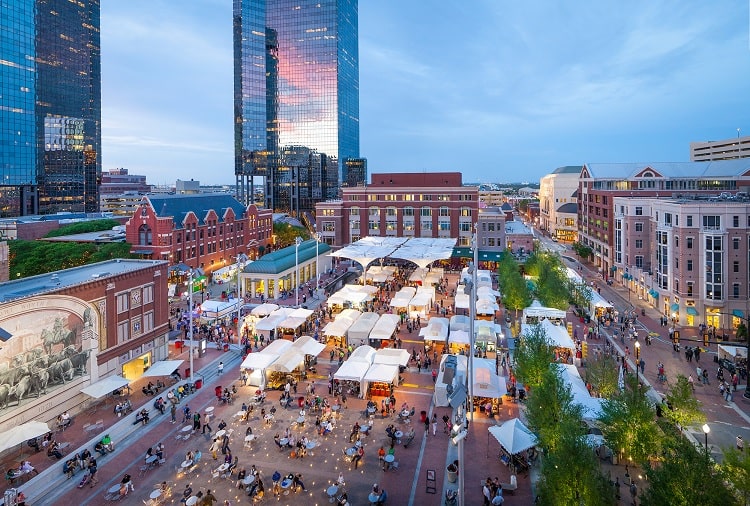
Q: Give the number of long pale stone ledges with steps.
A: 1